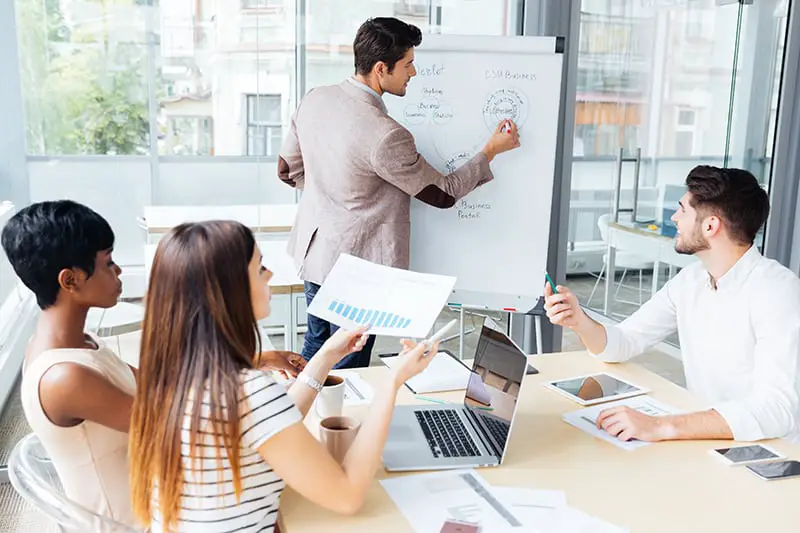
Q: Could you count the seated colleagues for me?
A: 3